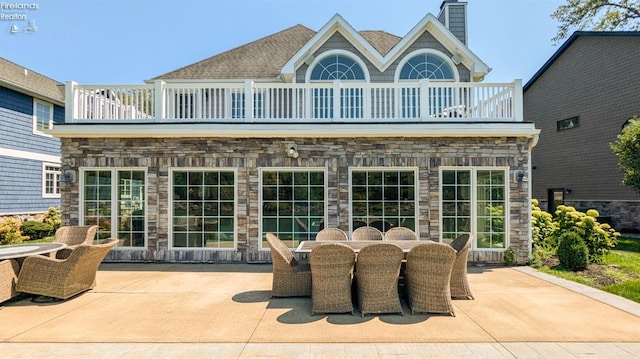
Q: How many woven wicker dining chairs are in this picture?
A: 8